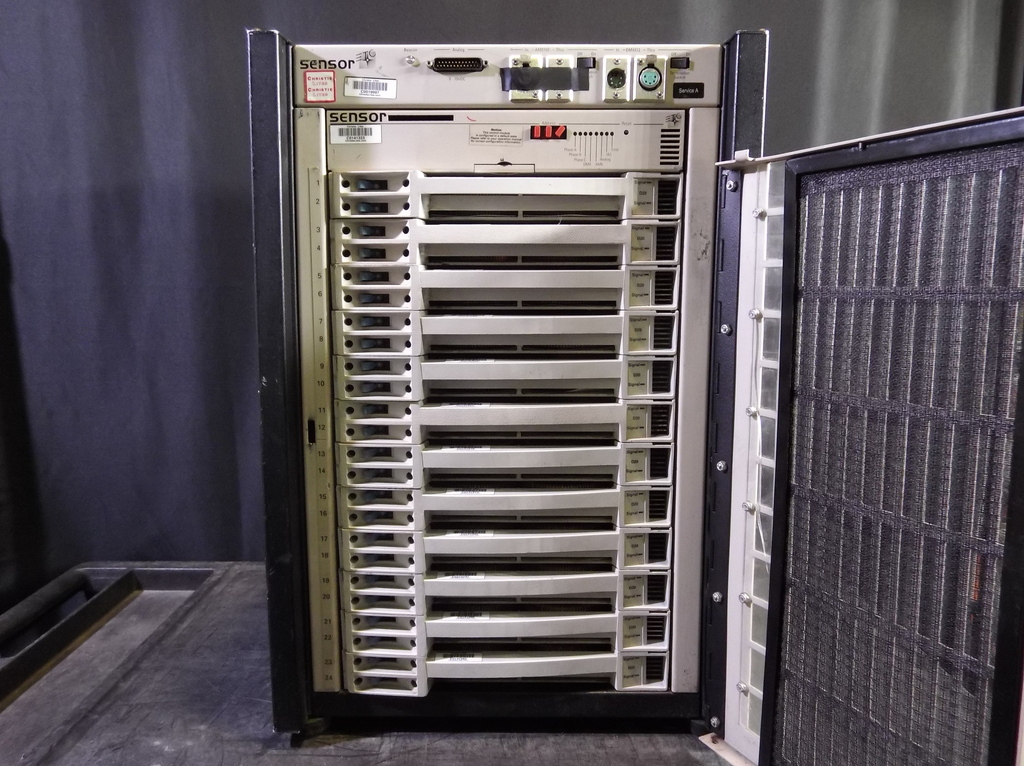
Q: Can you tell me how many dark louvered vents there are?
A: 13